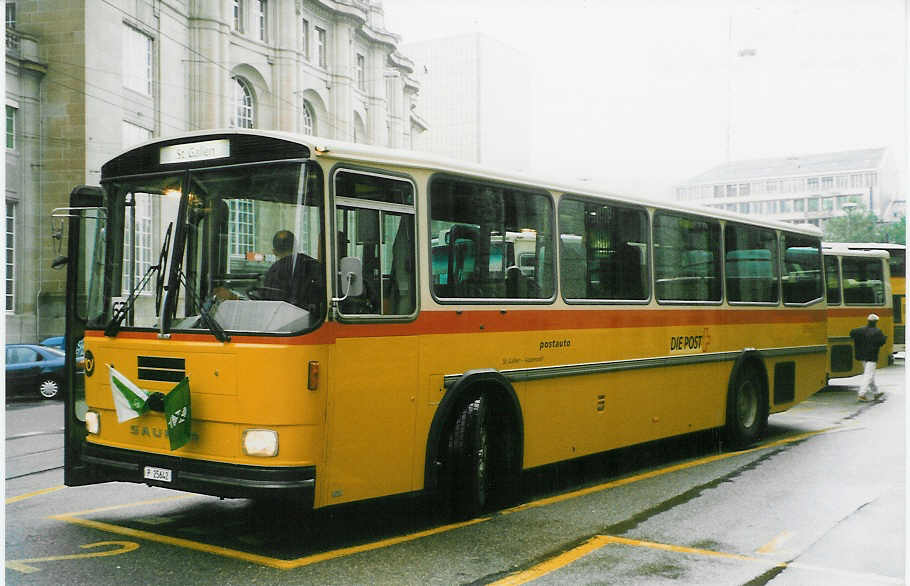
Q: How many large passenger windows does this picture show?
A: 5